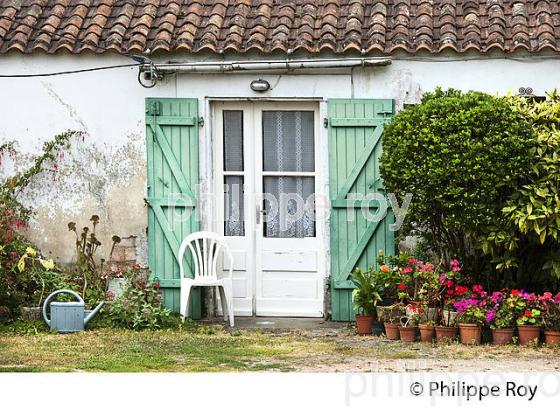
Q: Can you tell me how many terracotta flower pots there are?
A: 9